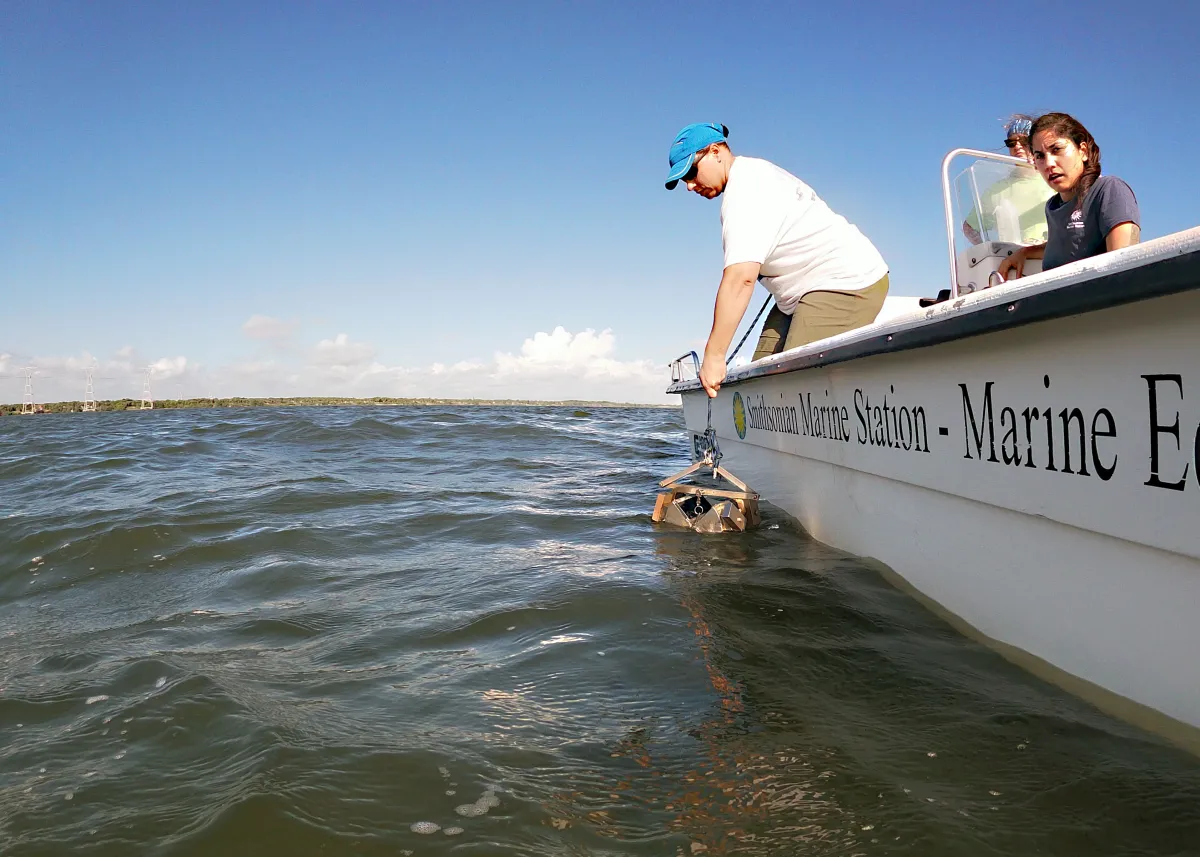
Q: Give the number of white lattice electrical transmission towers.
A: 3